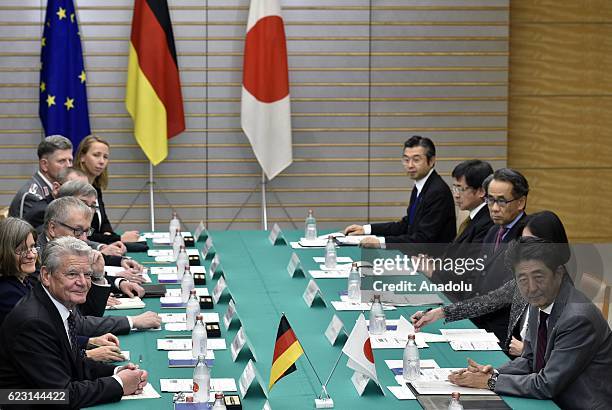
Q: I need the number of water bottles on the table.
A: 14